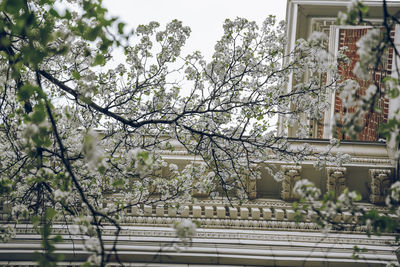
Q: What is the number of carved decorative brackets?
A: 4